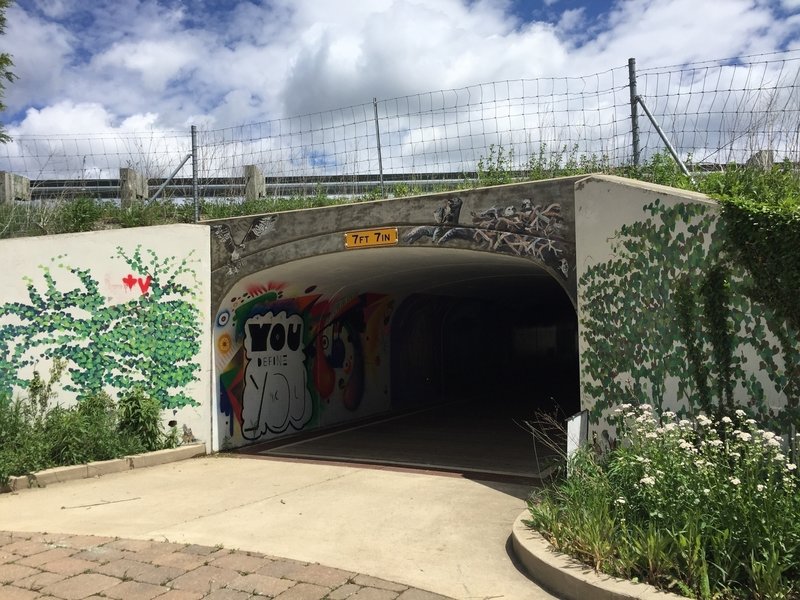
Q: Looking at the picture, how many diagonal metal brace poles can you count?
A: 2